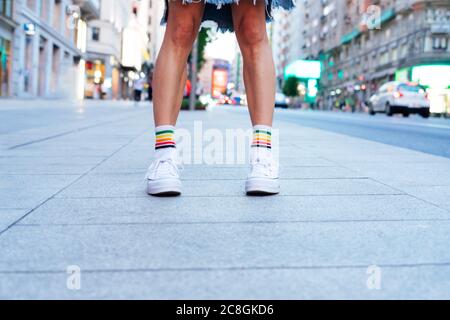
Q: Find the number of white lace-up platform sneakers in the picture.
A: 2